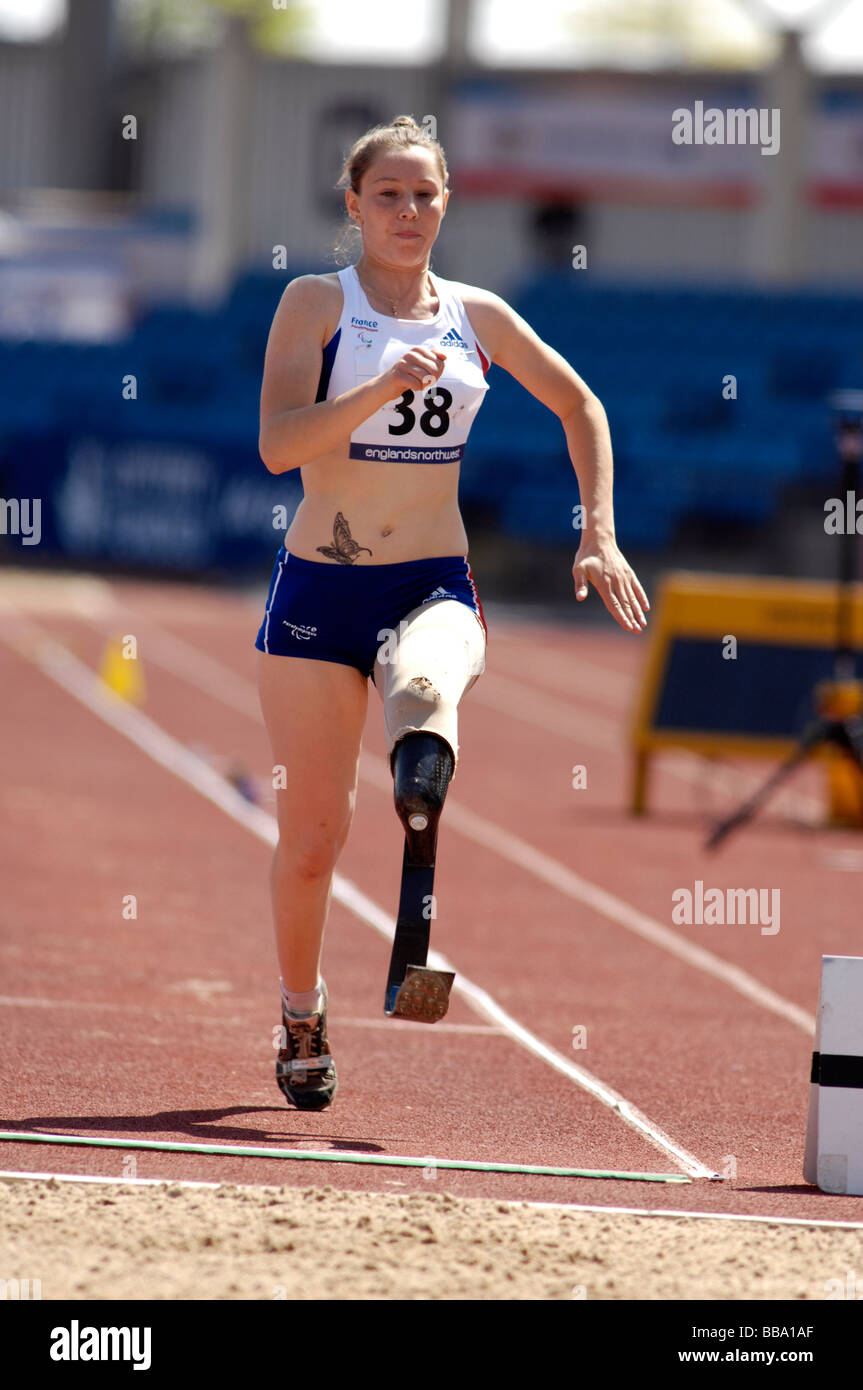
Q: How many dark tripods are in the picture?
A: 1